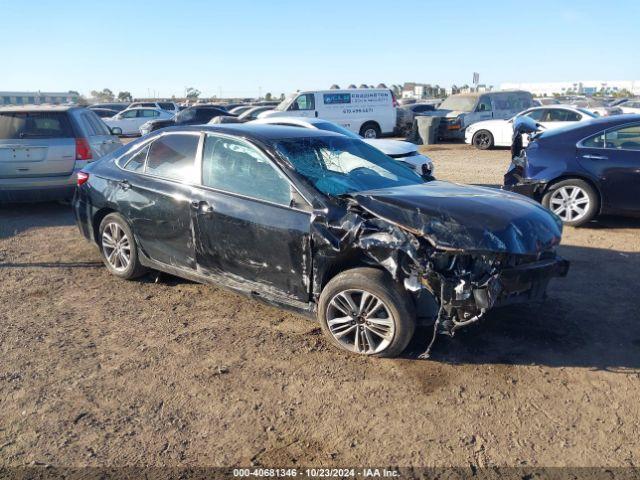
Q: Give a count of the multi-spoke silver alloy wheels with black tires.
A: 3